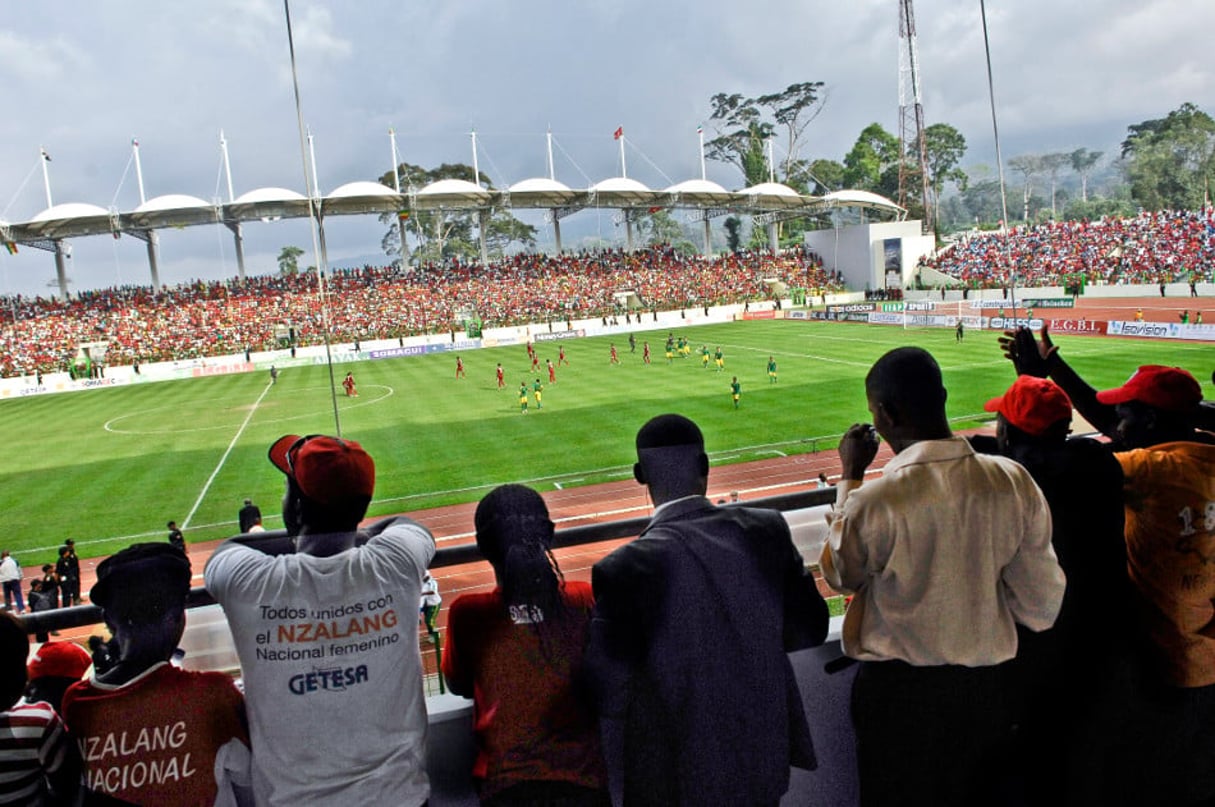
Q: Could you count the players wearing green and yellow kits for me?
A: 9